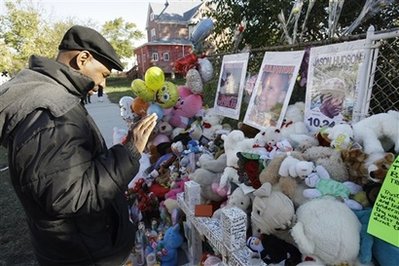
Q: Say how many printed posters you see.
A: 3